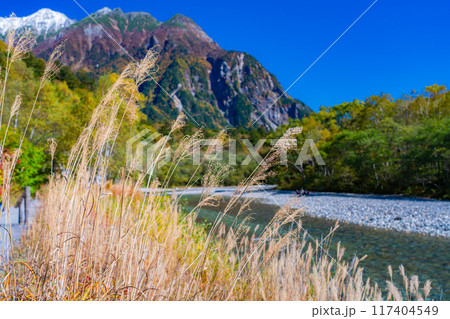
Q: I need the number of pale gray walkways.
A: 1